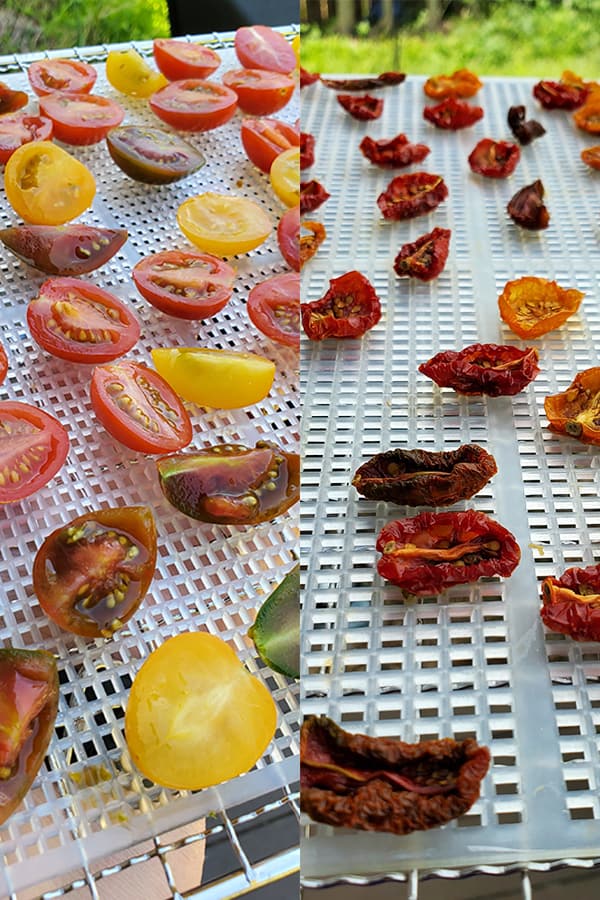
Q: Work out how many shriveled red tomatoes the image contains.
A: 14